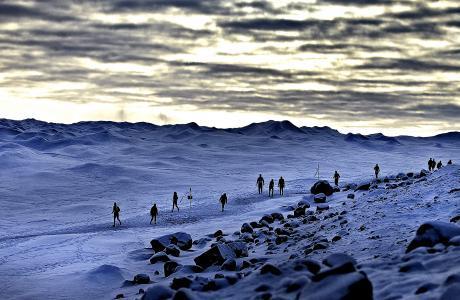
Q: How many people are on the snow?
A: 13